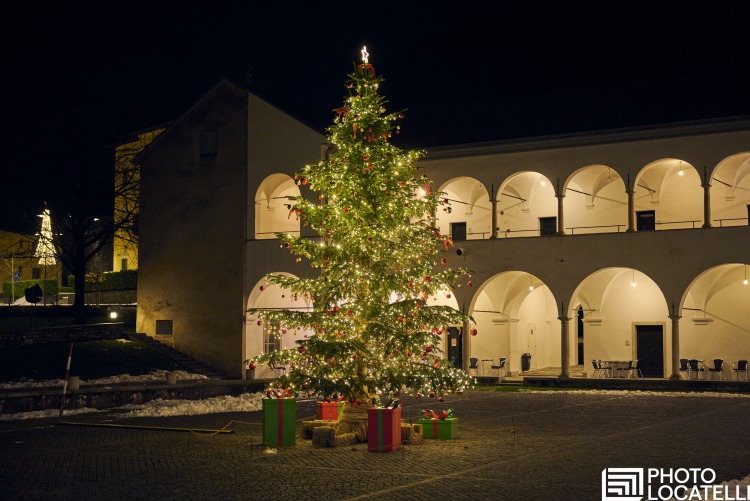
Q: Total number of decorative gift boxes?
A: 4